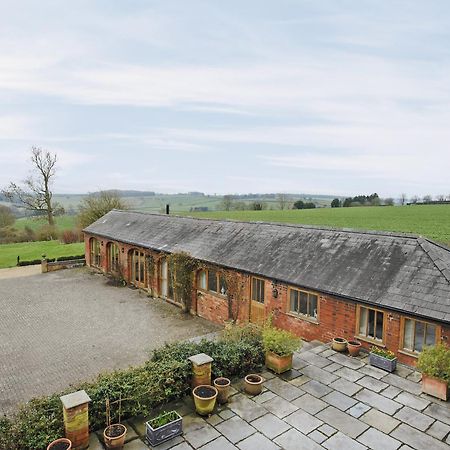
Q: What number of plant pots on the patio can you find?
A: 11